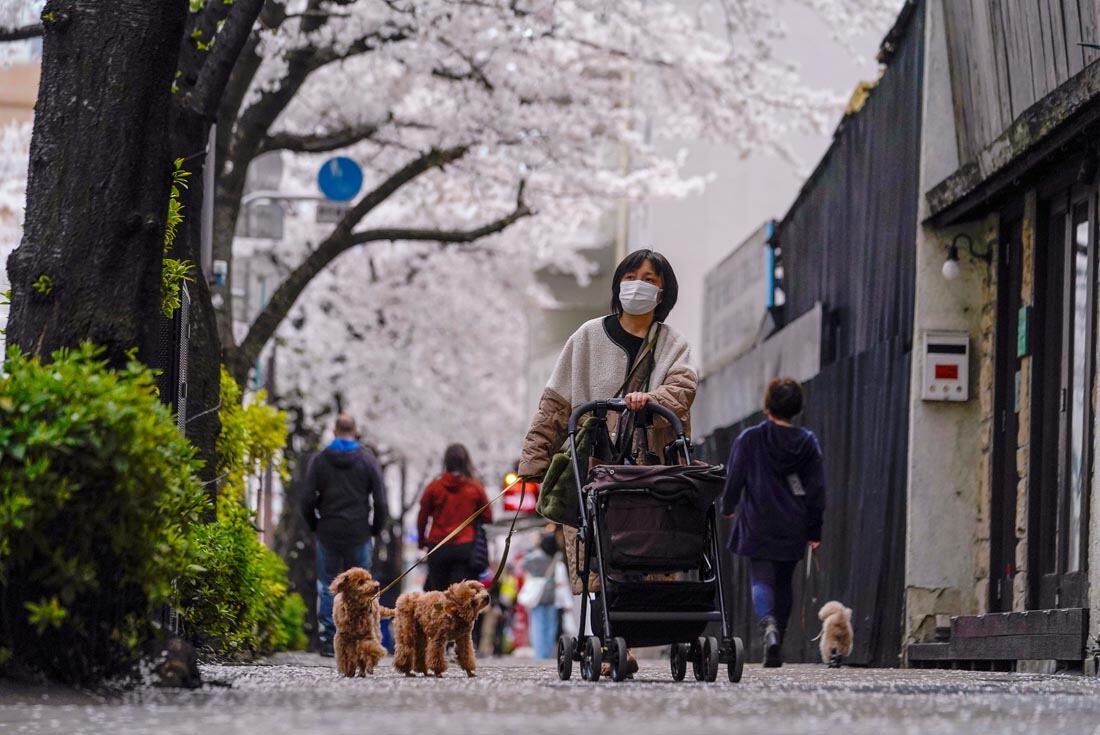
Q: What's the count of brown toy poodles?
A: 2